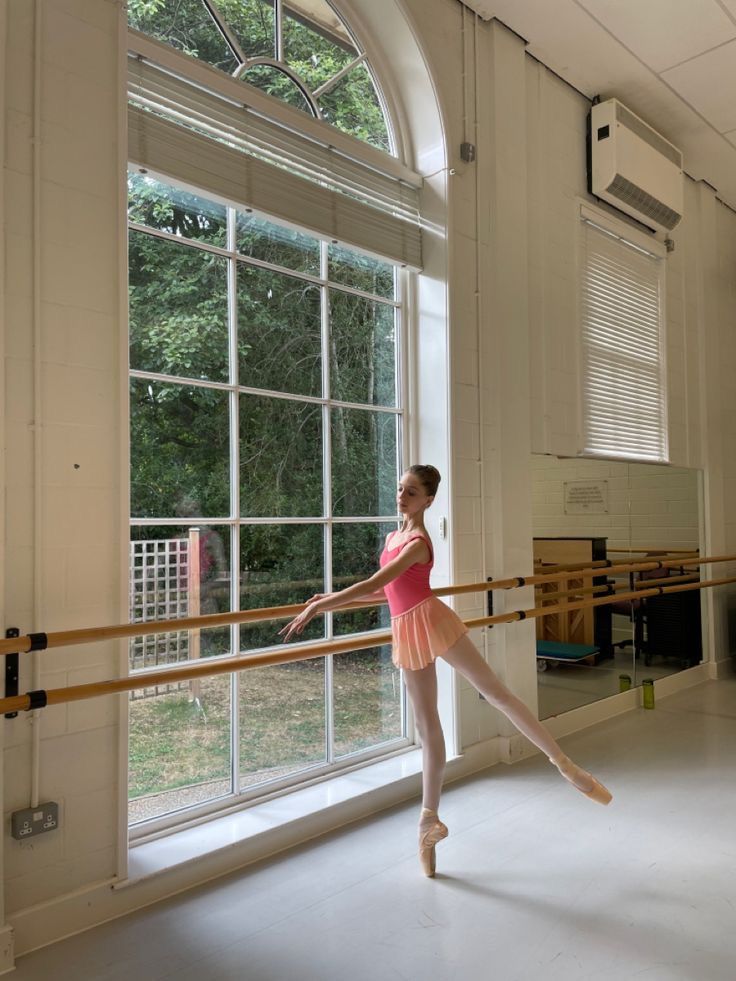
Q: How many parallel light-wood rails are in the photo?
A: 2